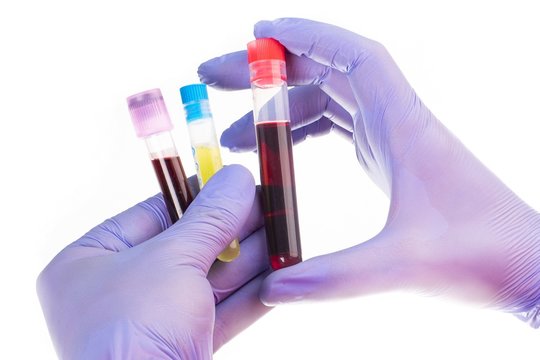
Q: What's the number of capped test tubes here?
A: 3